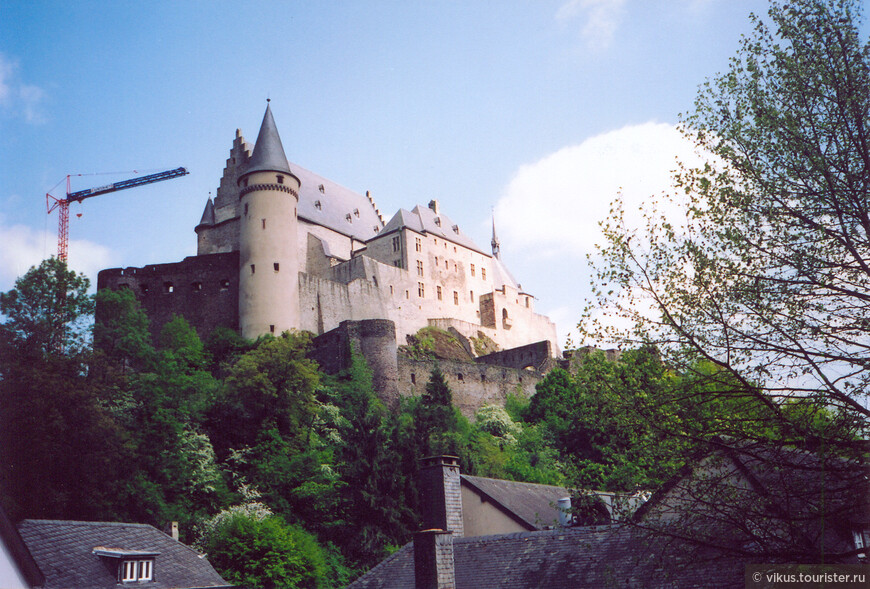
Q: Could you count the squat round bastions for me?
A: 1